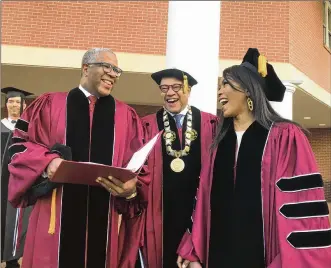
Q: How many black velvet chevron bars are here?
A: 6